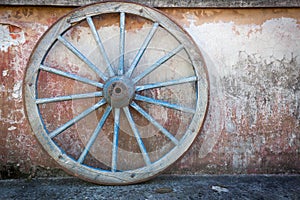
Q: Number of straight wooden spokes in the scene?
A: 14